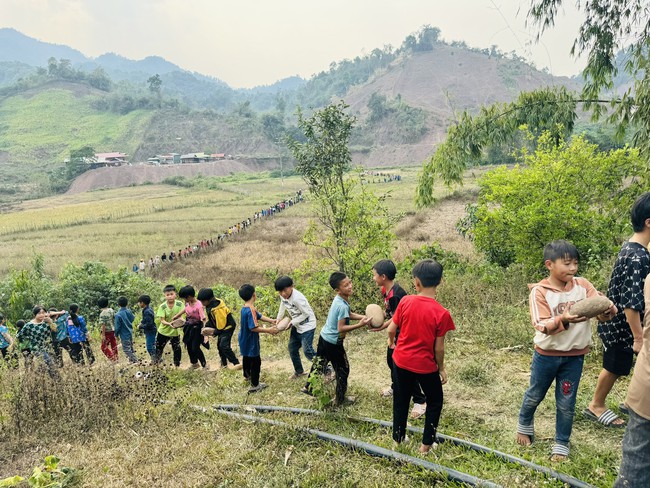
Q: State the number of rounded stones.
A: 5